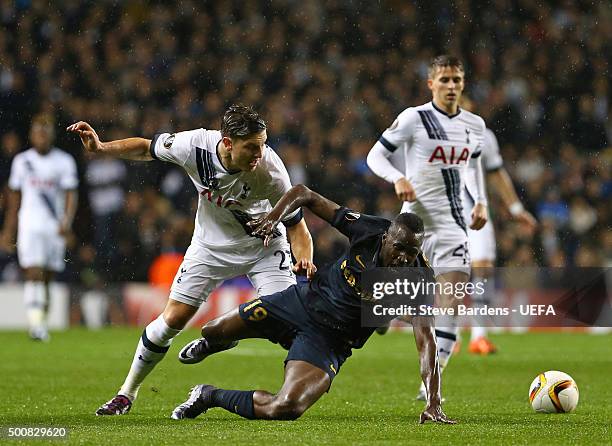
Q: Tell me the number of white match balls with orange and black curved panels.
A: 1